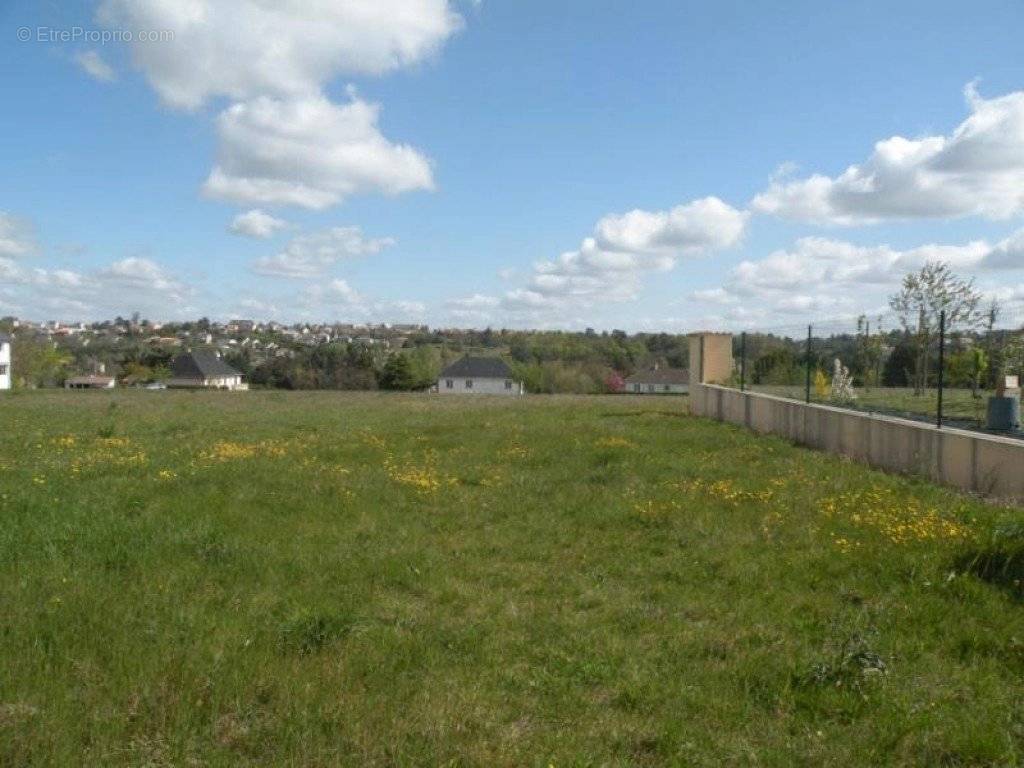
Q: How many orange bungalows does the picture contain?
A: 0